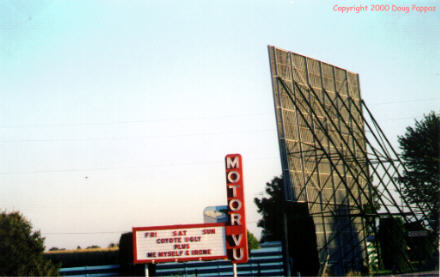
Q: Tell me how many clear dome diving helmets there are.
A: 0